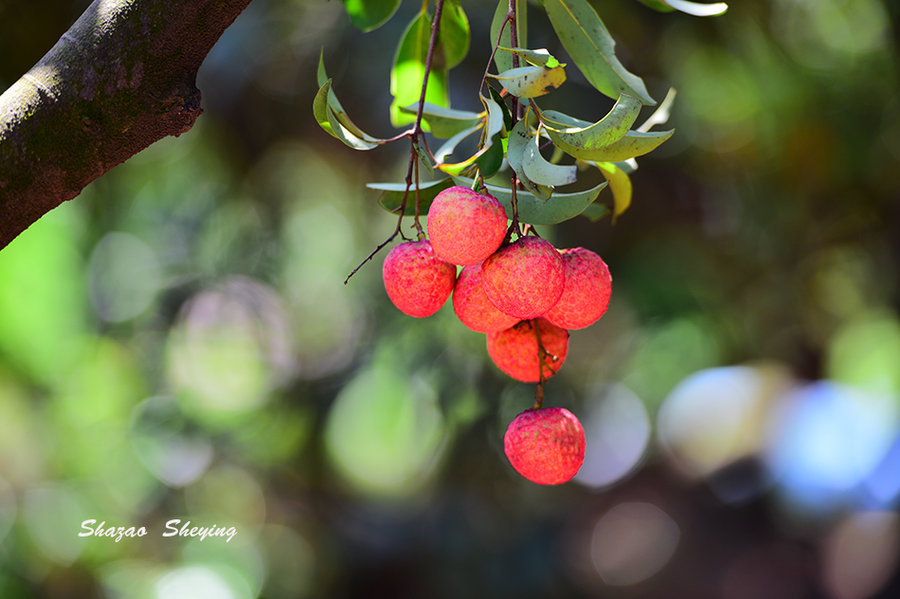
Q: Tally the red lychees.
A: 7